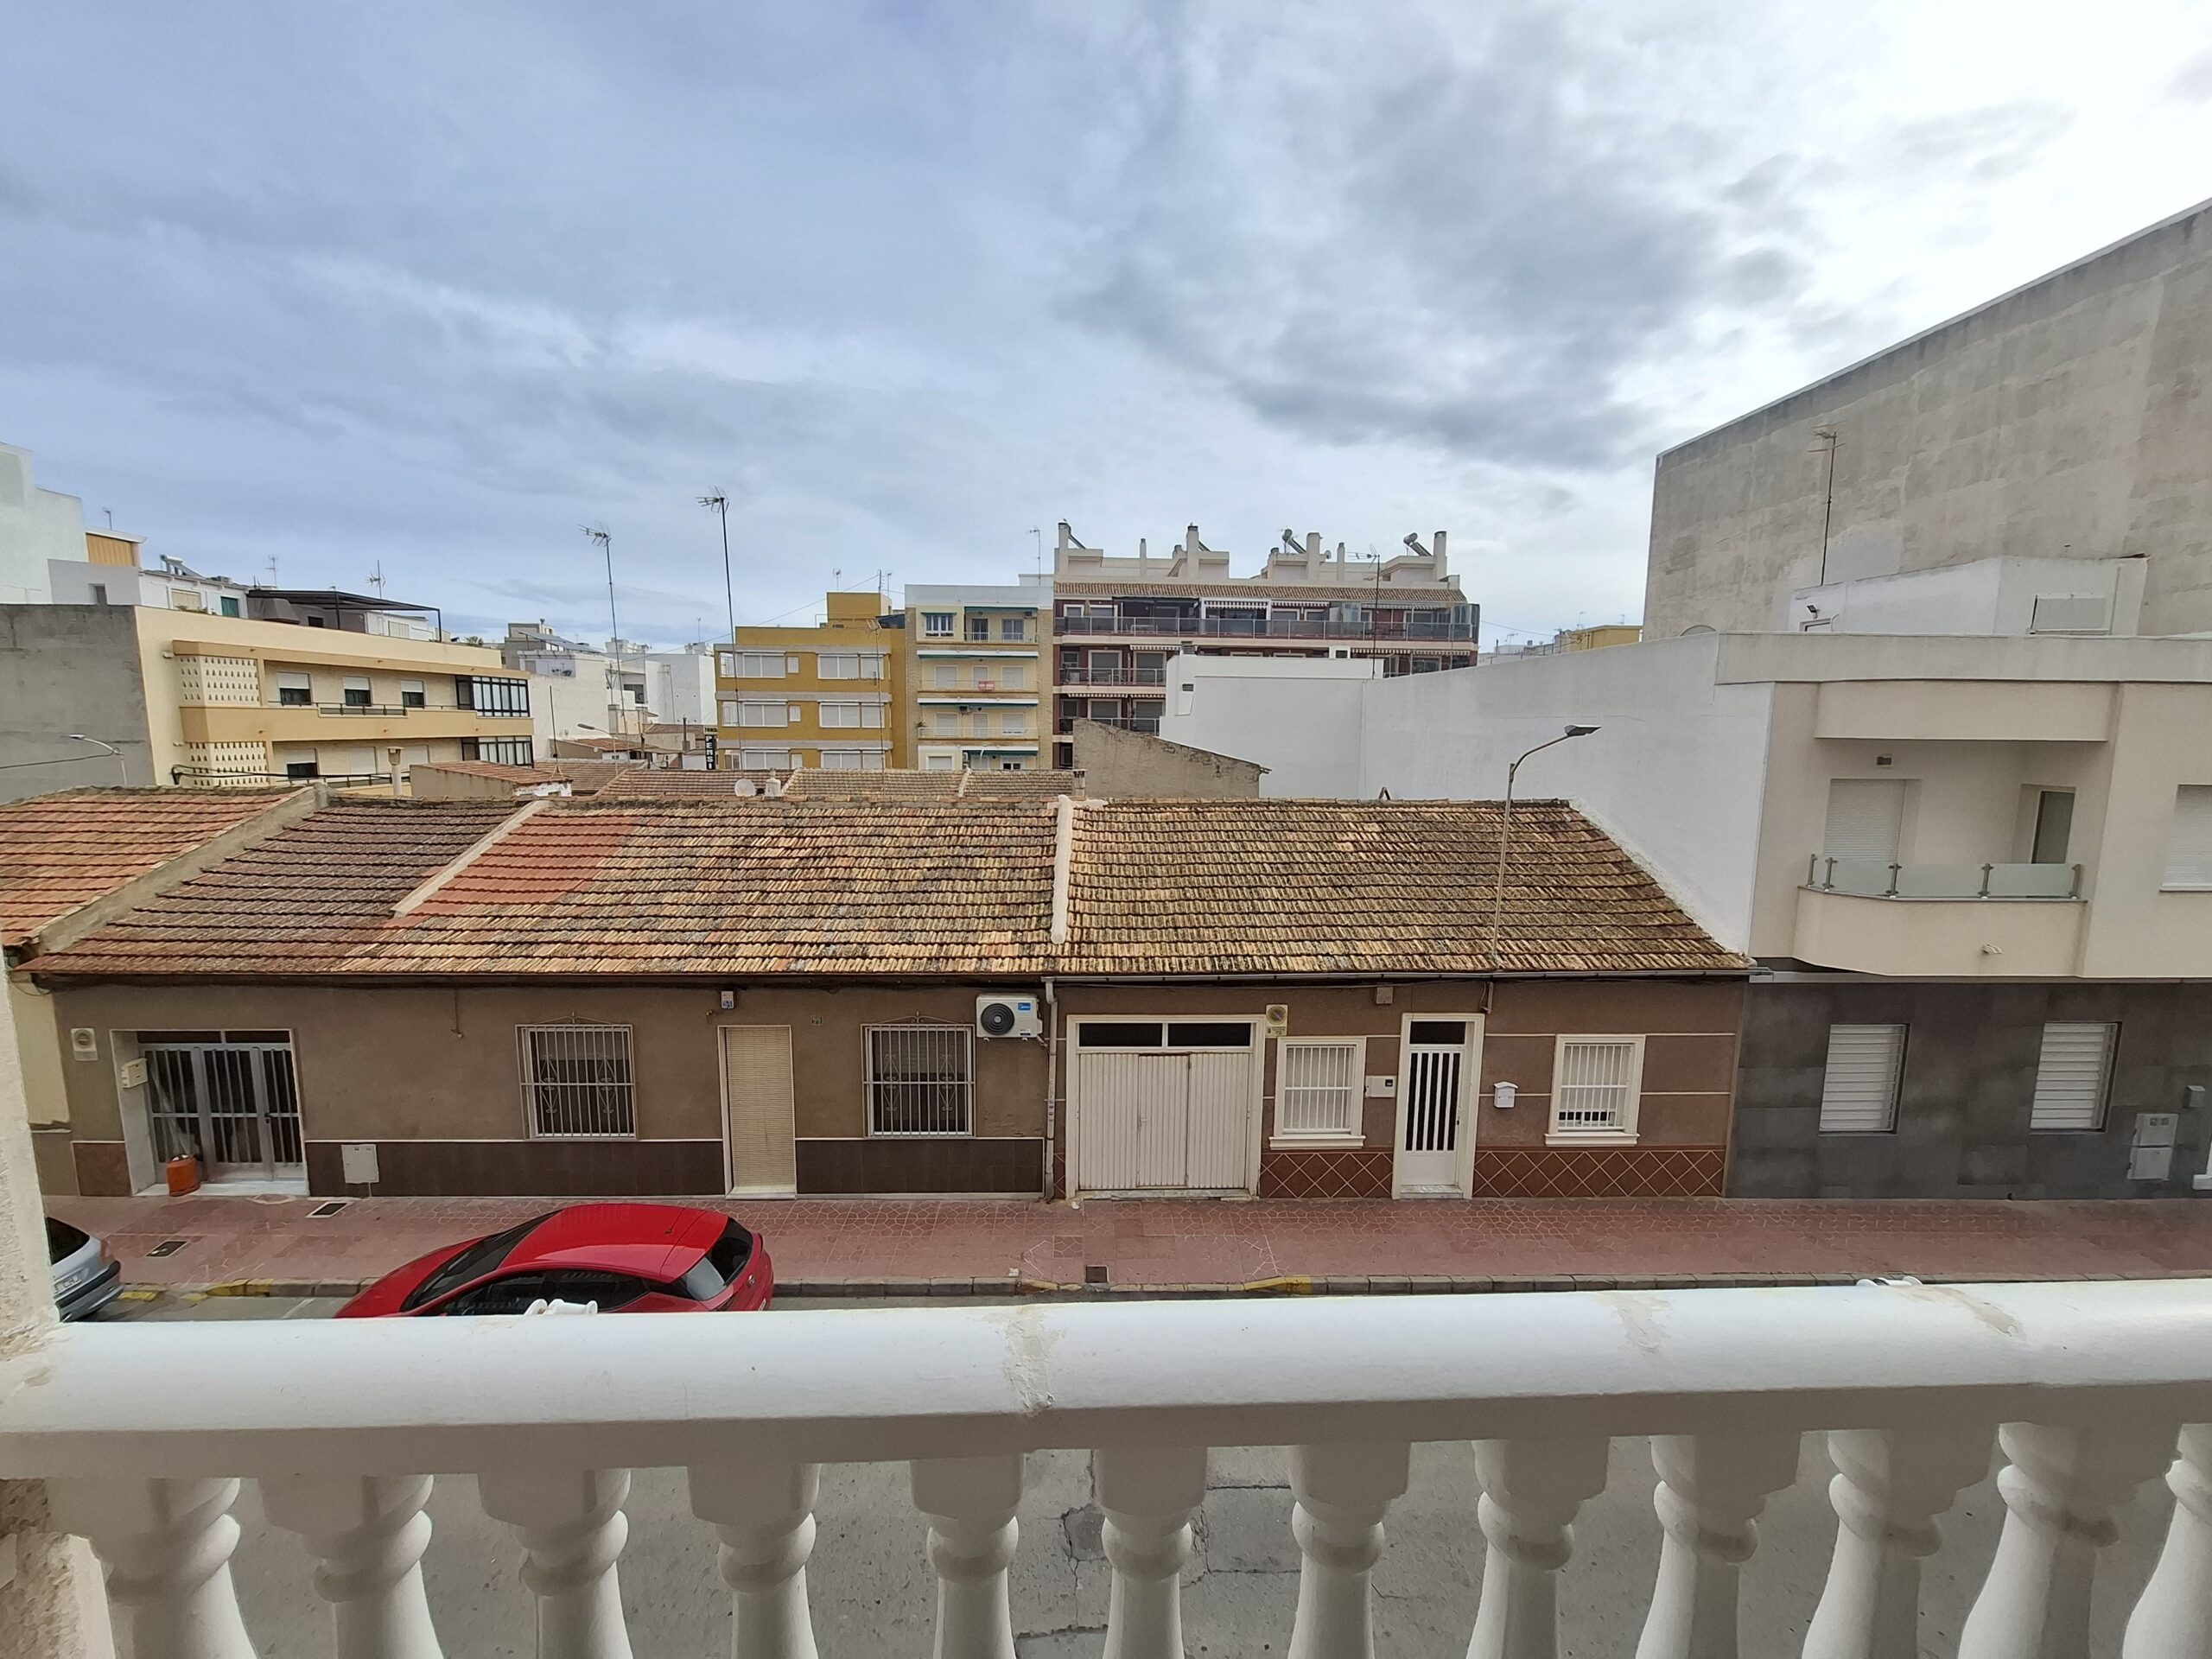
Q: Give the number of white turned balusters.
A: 12